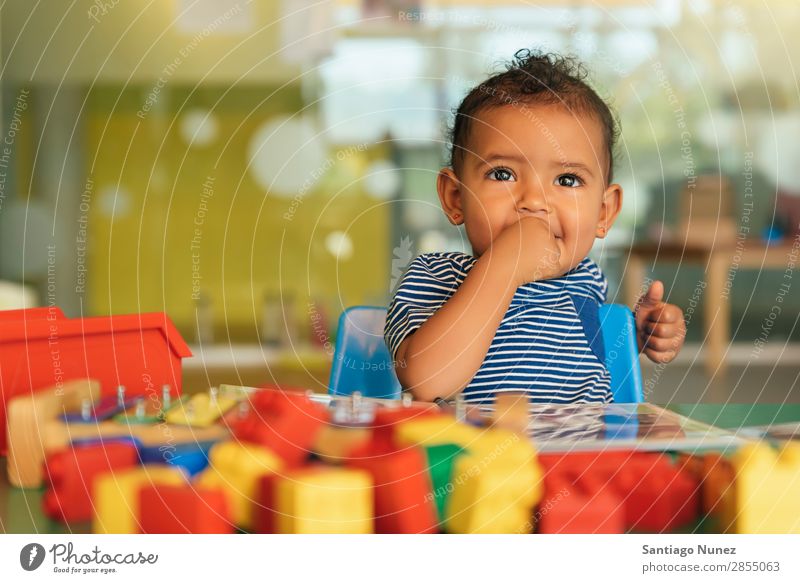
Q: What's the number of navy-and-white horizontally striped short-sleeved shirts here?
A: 1